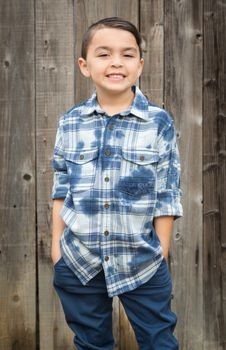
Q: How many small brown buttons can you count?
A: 8